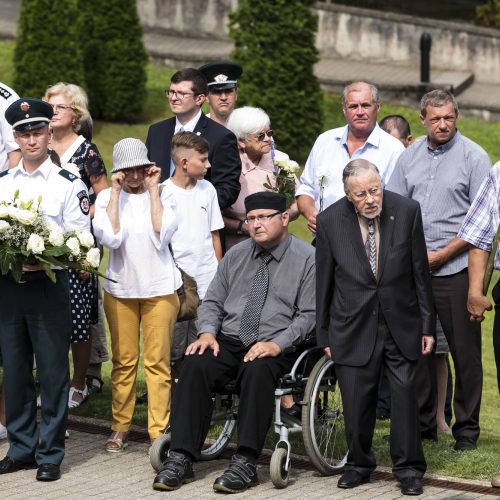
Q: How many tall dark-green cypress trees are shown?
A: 3